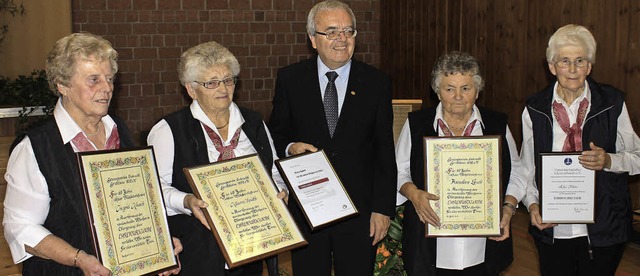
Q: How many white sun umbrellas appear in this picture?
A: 0